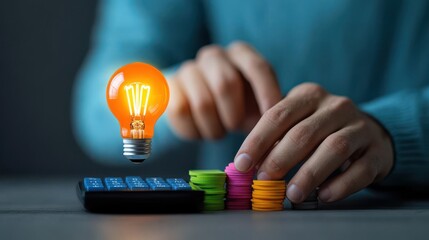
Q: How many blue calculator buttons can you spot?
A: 5